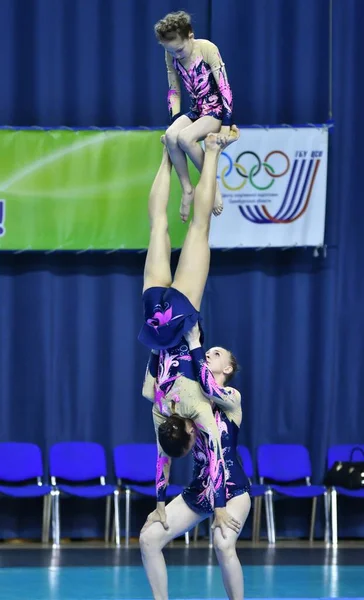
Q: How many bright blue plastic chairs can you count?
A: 6